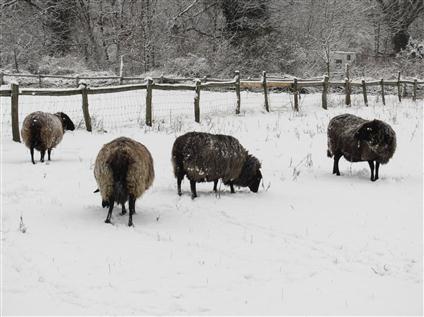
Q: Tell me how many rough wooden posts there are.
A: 13